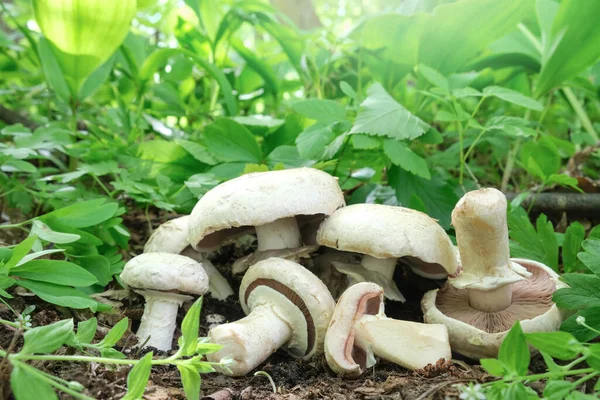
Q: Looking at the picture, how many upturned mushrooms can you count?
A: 1